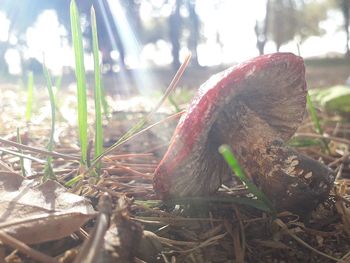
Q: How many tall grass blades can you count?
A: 2